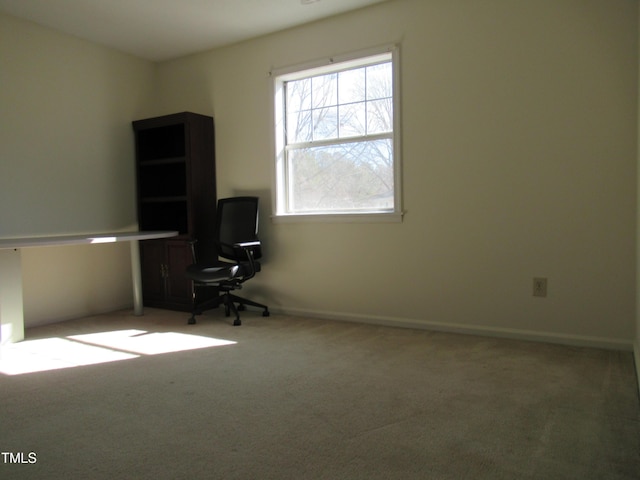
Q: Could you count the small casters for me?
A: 5